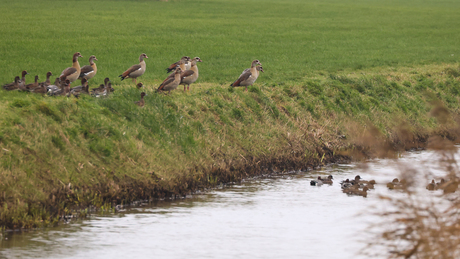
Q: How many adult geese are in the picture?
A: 9